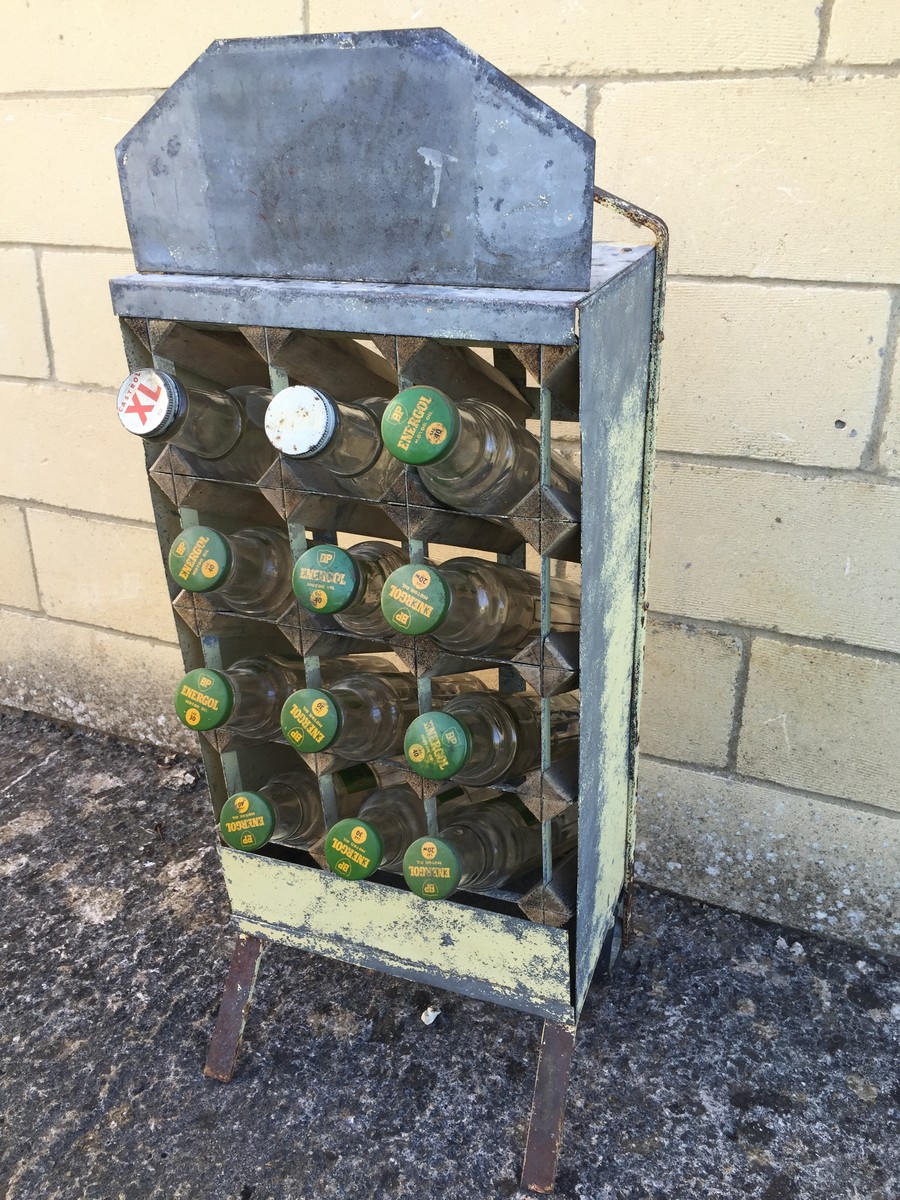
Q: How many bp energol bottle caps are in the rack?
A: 10